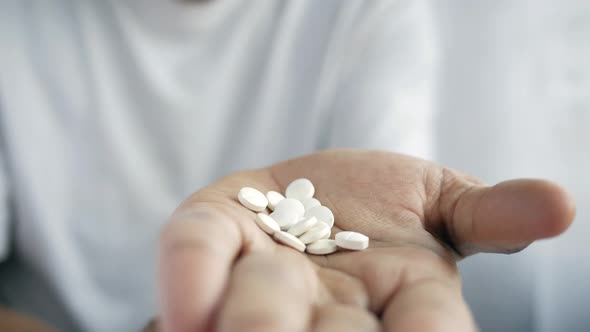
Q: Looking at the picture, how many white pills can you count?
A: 13